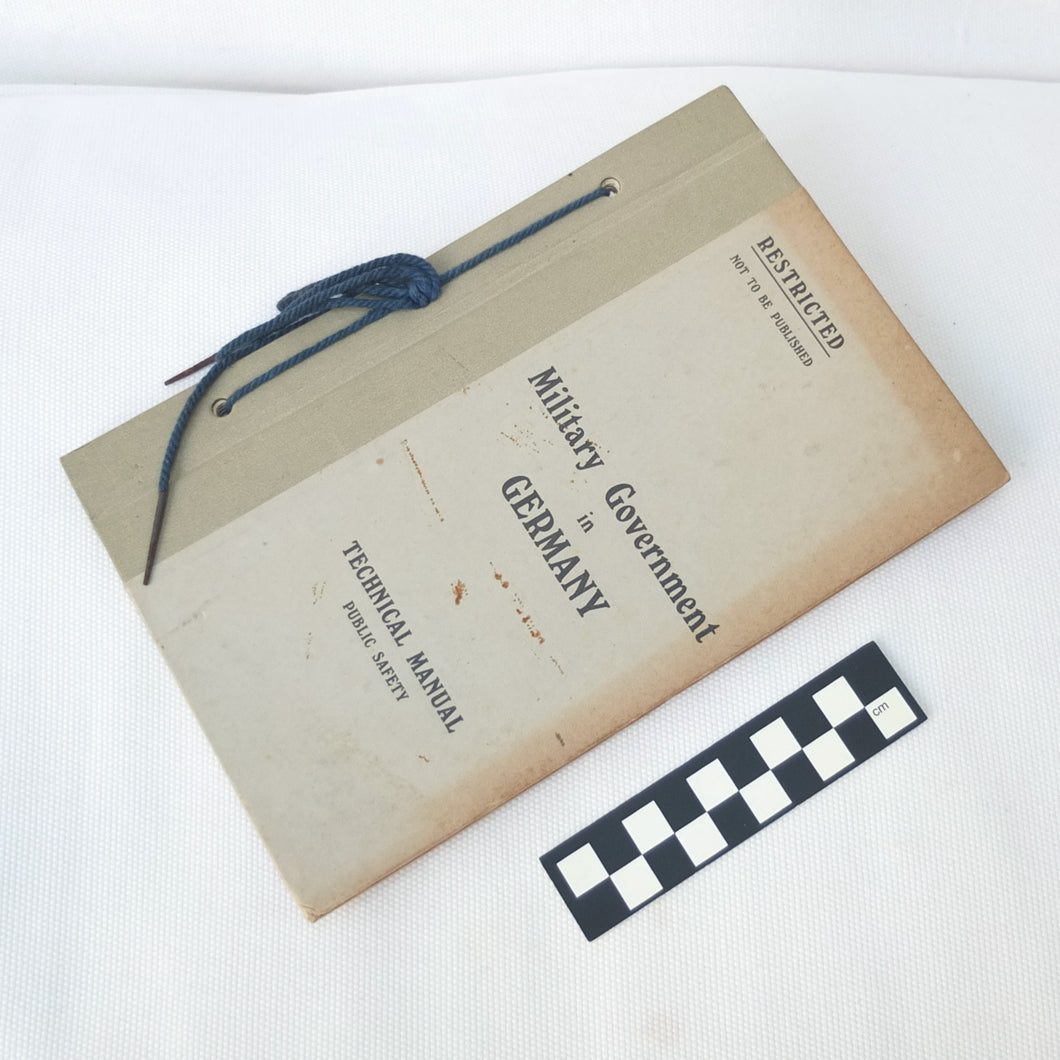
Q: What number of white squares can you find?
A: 10